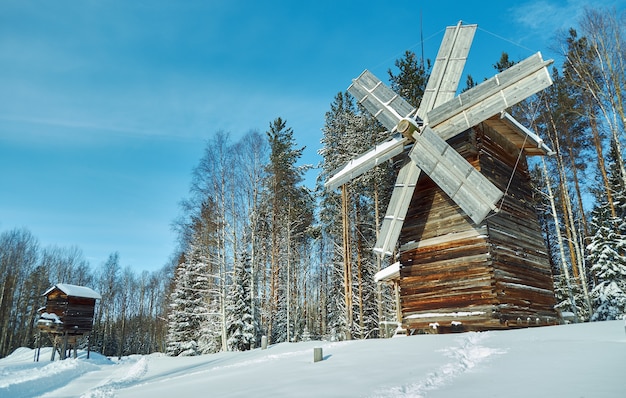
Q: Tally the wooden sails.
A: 6